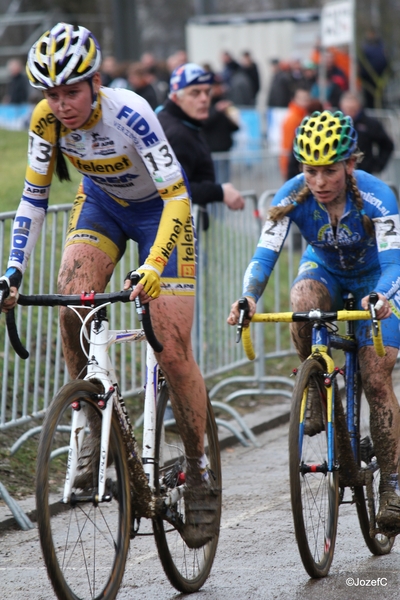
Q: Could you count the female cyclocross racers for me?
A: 2